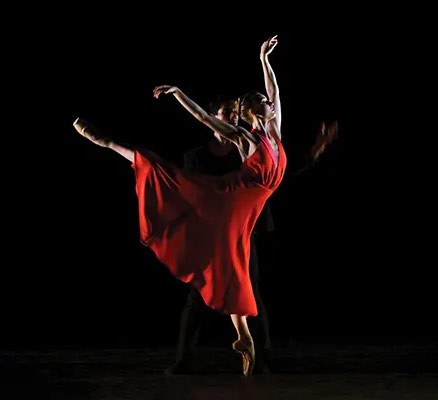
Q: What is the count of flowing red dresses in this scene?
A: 1